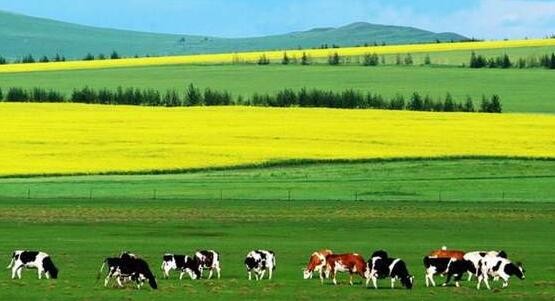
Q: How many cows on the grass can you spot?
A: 14